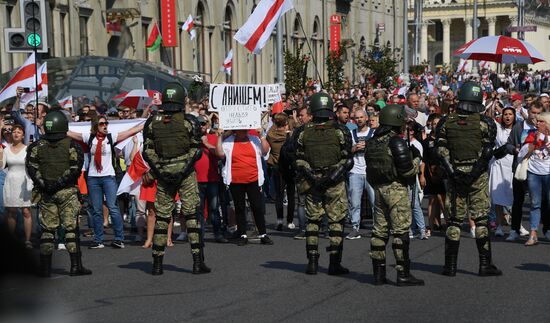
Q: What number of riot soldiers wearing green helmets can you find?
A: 5